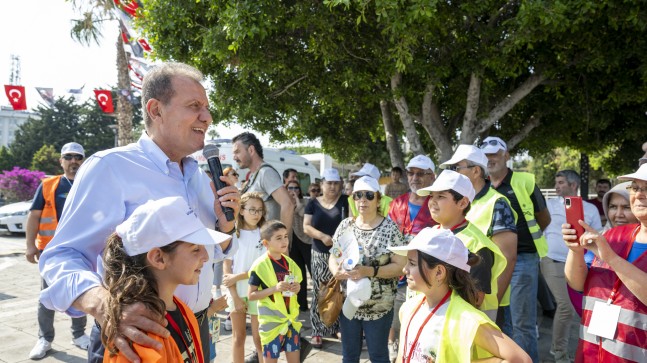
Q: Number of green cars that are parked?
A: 0